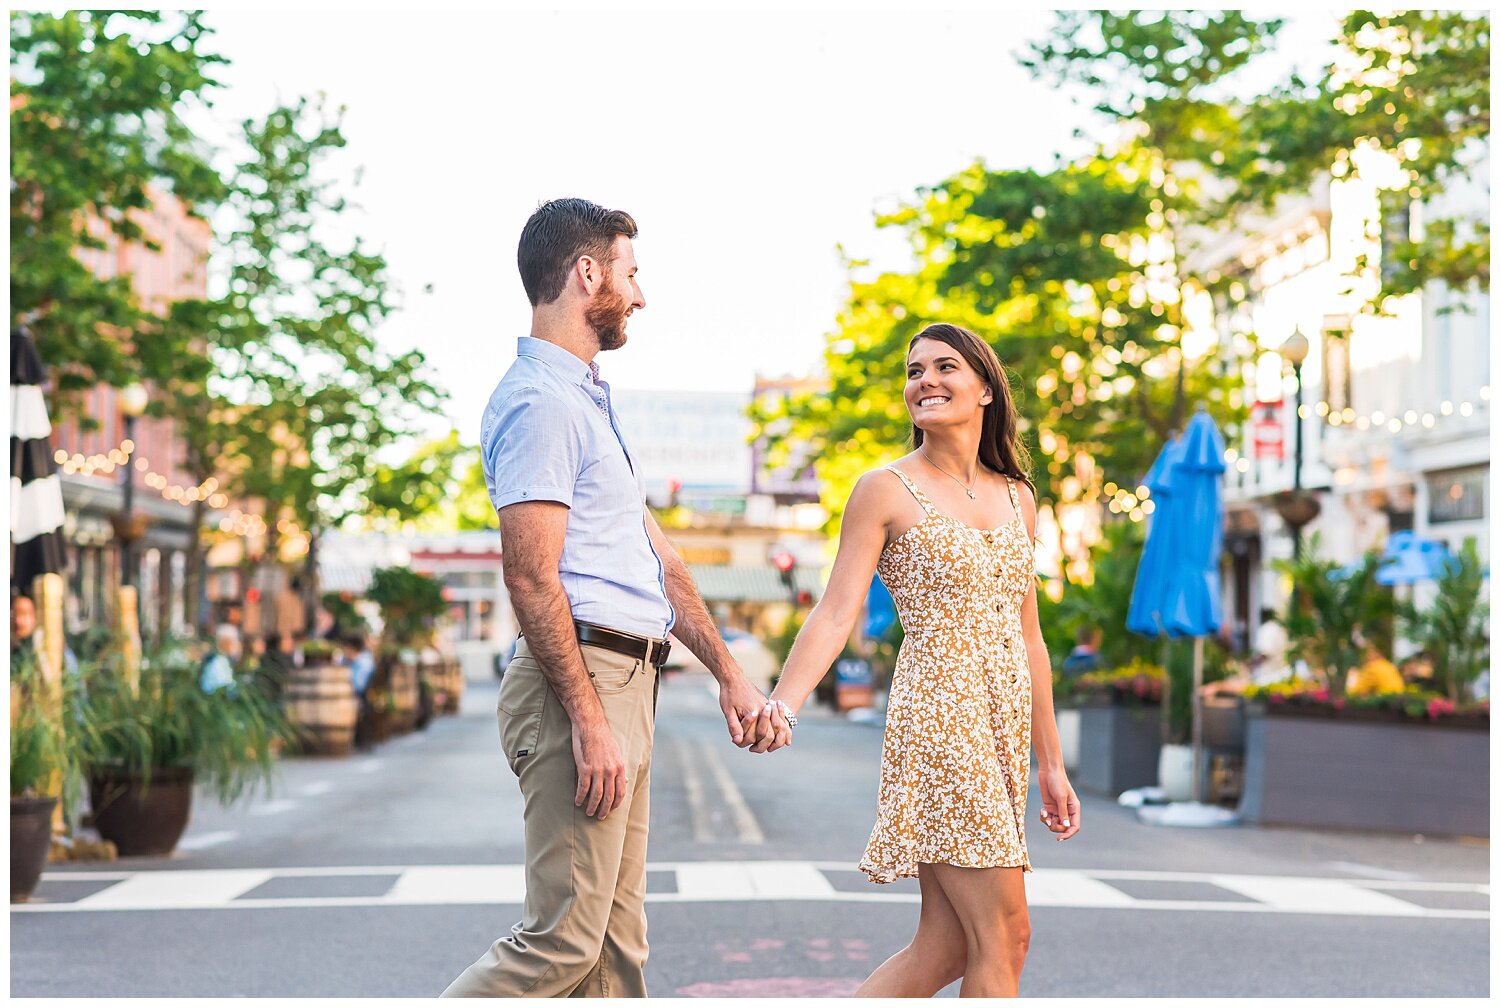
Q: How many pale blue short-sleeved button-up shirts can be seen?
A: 1